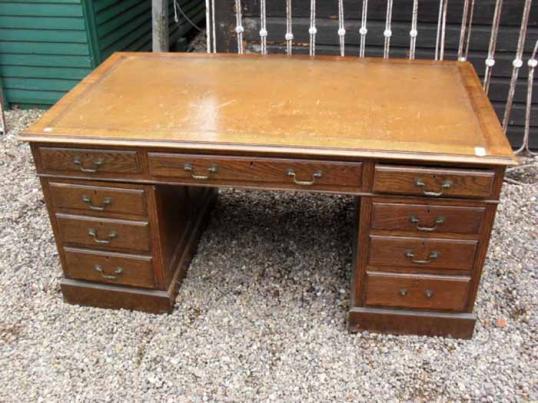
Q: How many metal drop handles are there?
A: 9